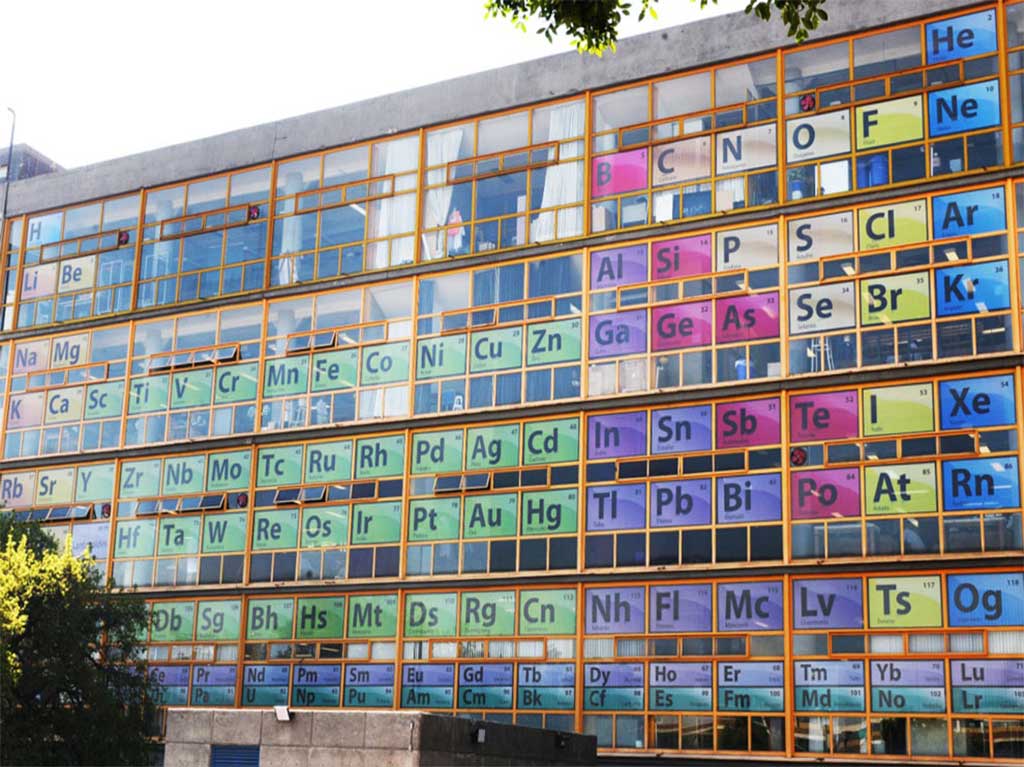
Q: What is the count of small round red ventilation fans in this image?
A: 6